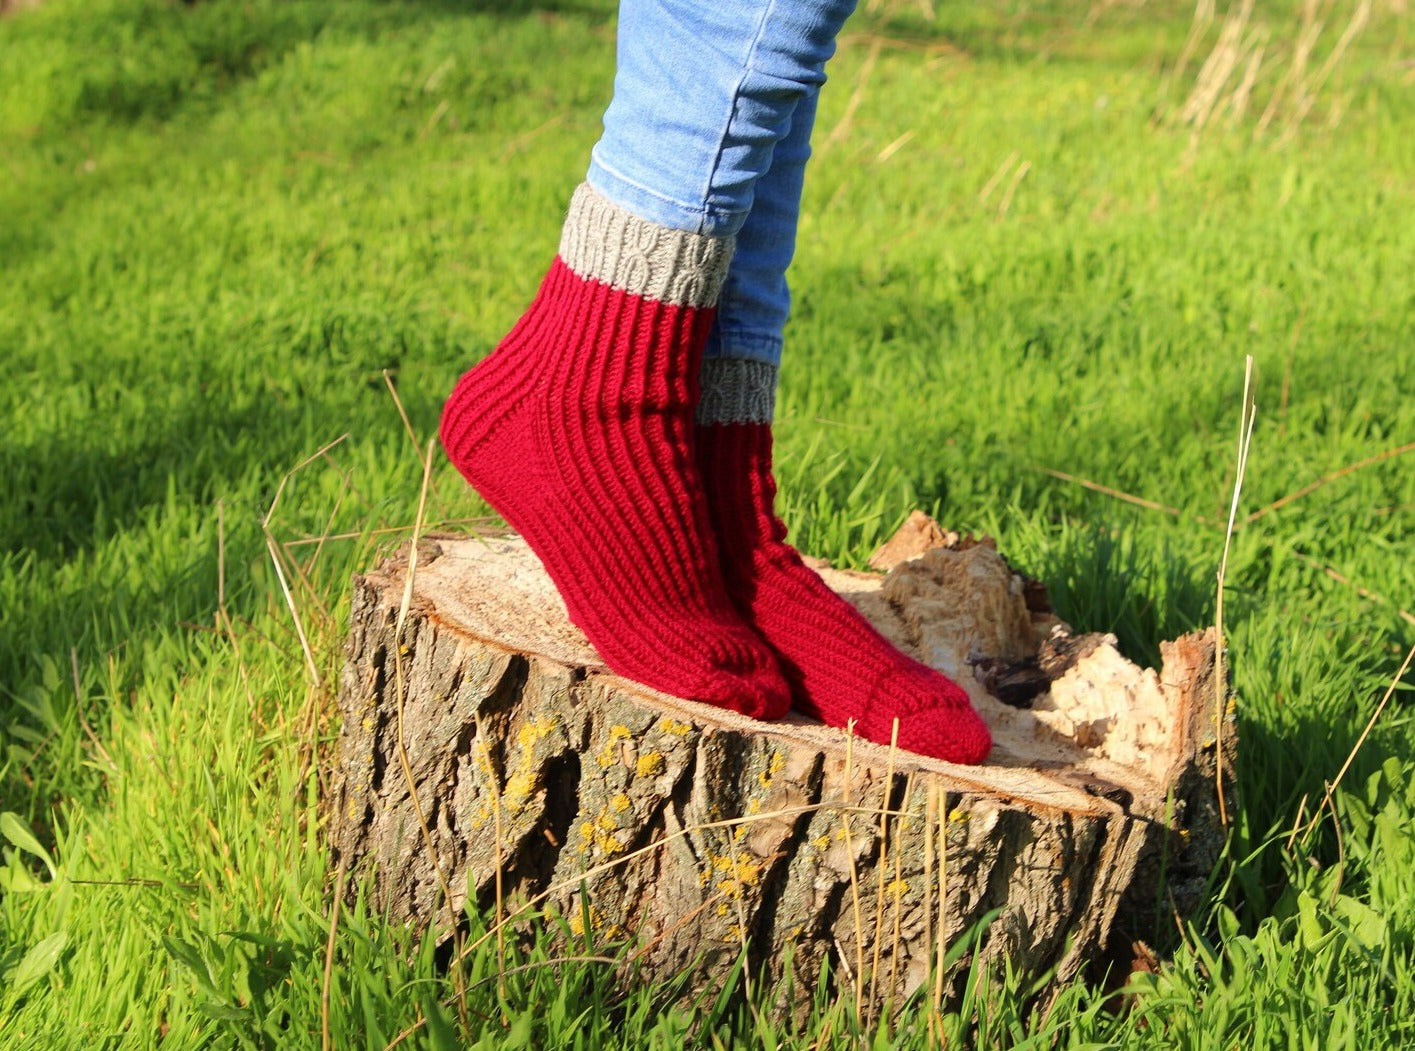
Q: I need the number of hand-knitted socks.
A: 2